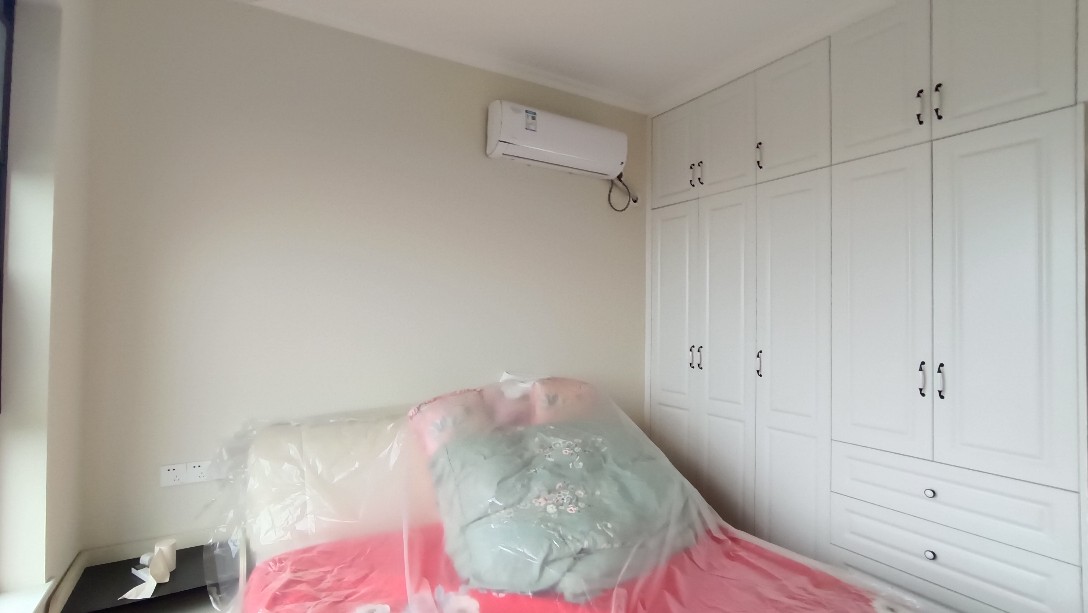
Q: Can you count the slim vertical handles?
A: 10